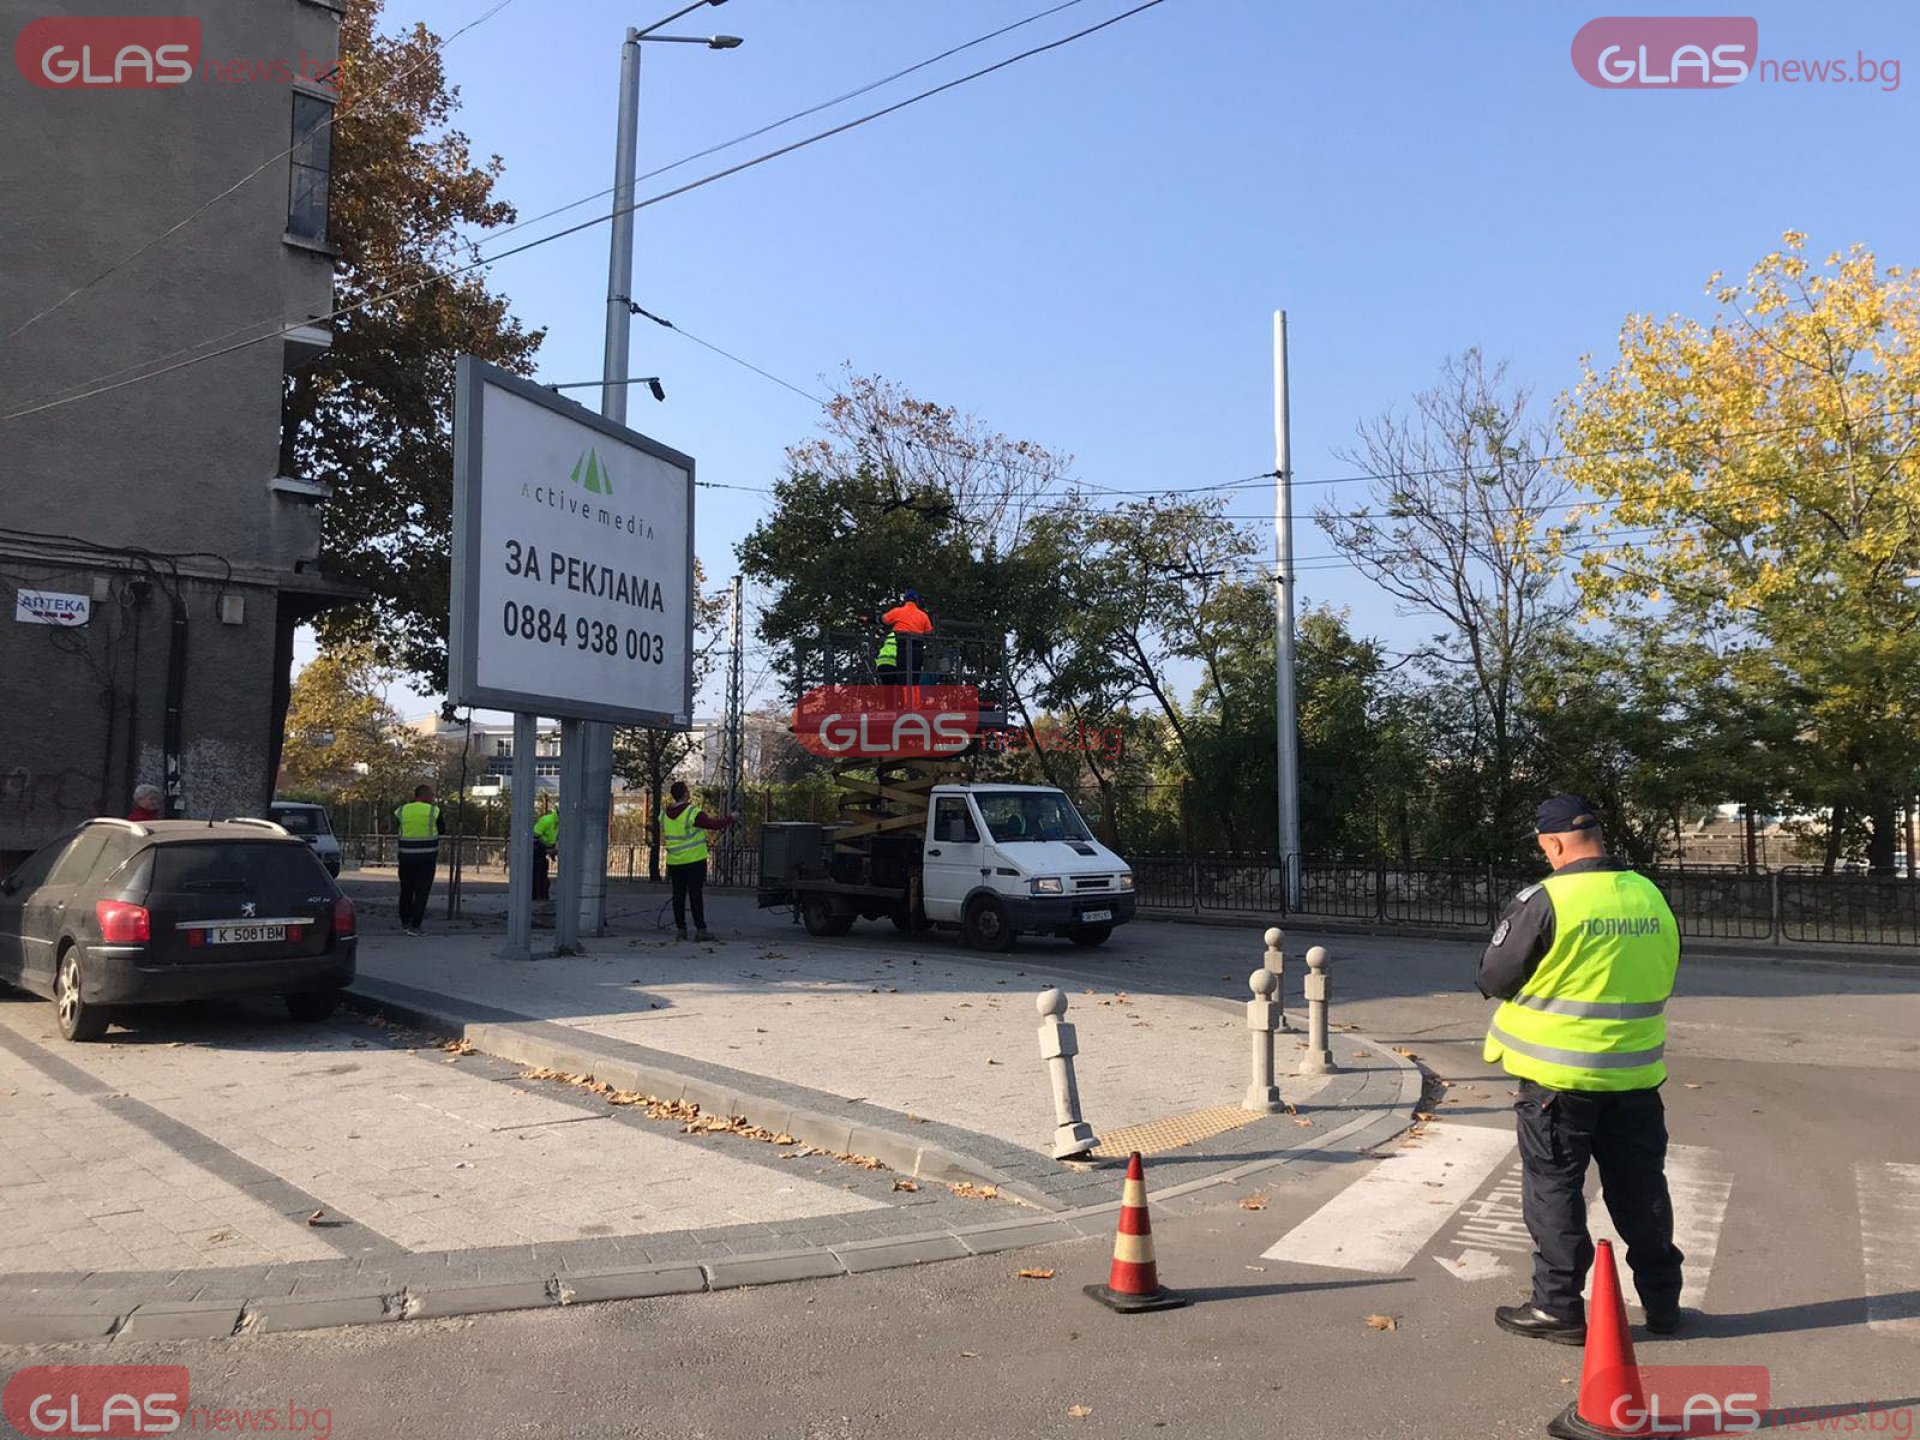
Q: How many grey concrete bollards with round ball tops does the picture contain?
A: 4